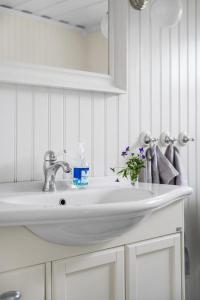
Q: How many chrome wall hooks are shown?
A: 3